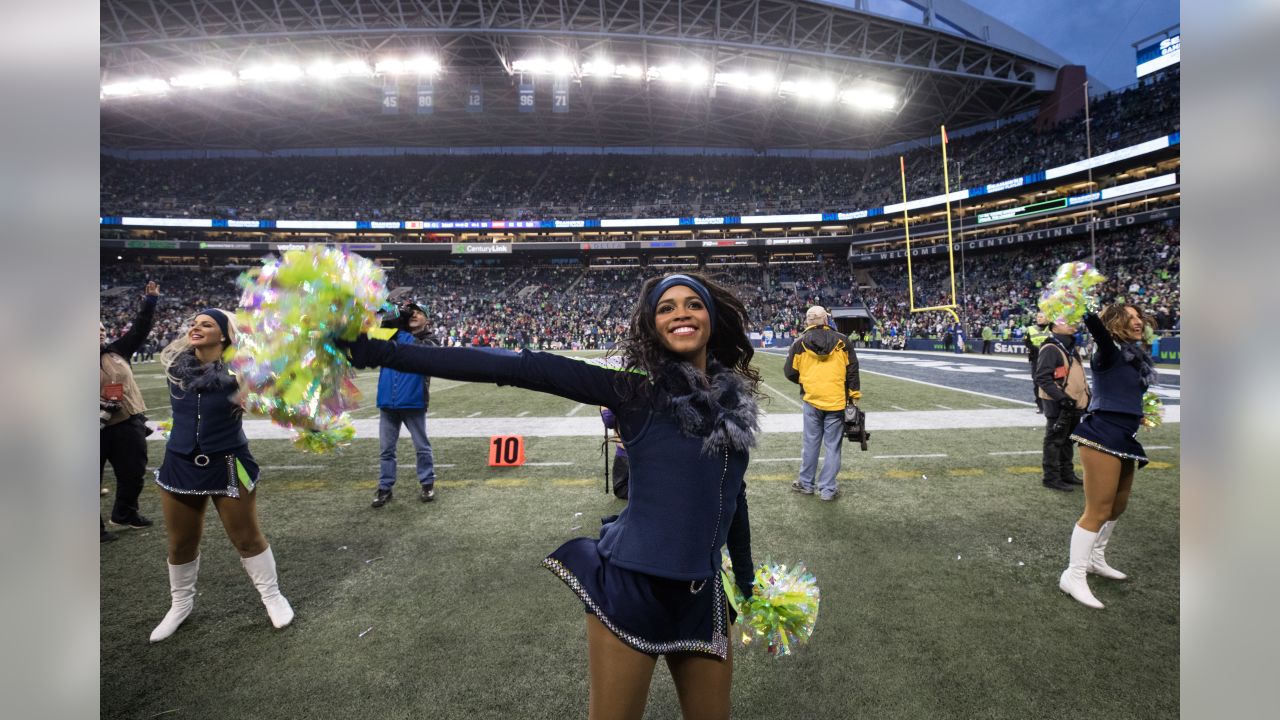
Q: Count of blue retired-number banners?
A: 5